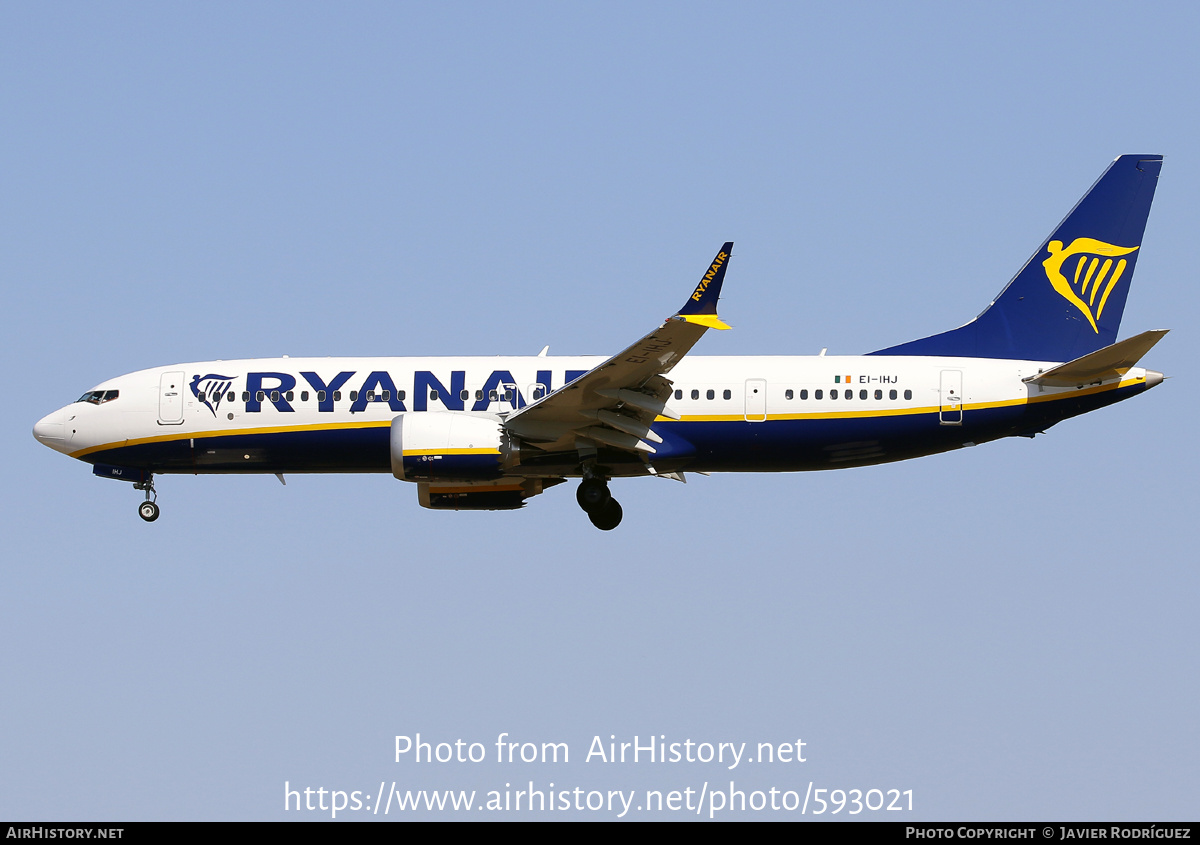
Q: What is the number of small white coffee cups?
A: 0